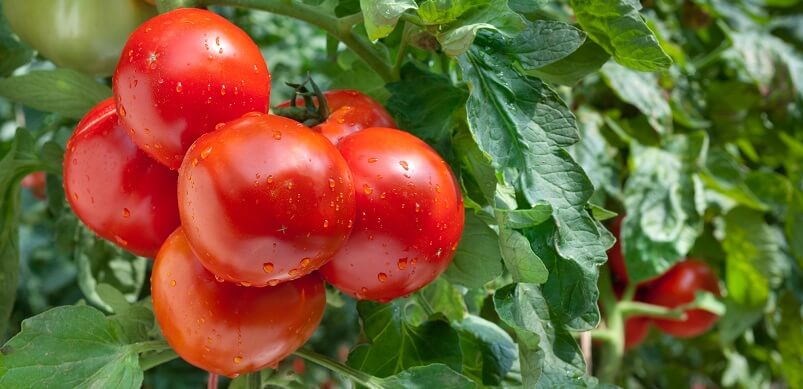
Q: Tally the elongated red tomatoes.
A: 0